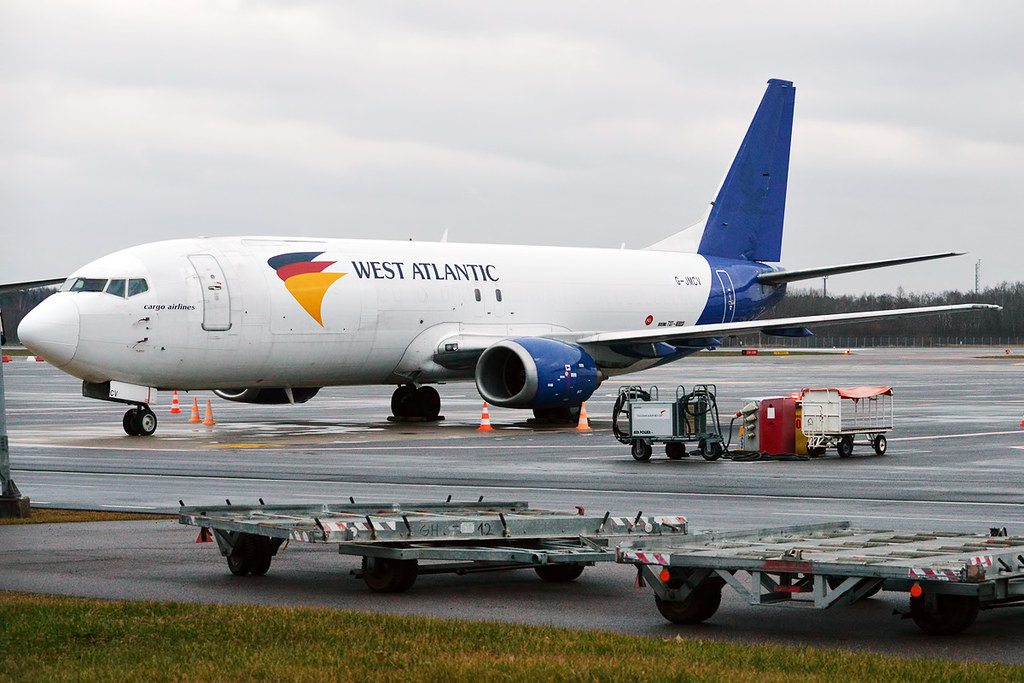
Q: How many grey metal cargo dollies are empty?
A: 2